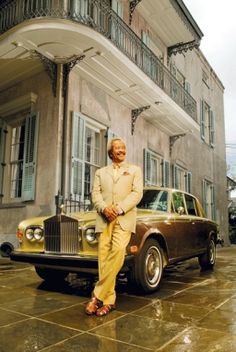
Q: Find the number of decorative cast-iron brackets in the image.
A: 6